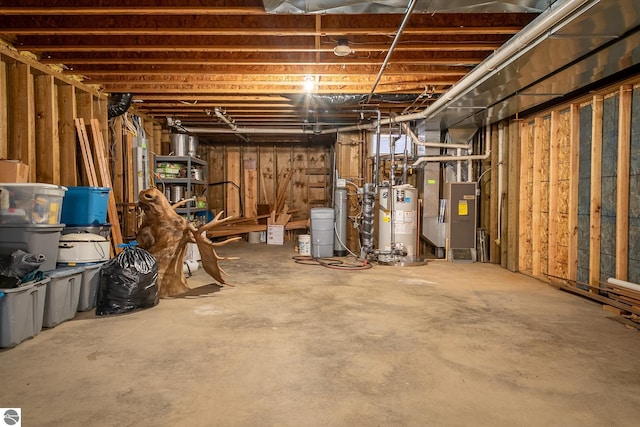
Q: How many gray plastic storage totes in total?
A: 4